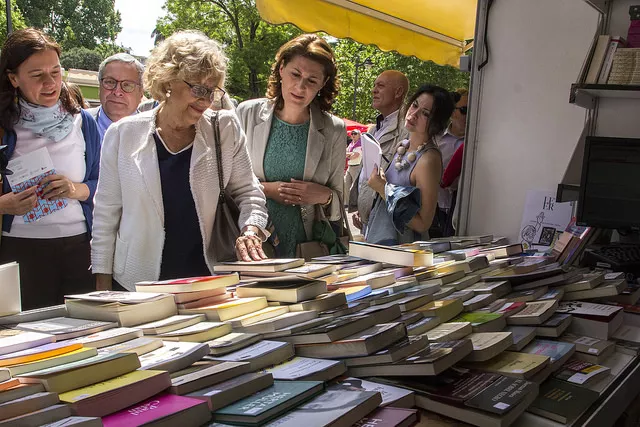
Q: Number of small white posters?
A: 1